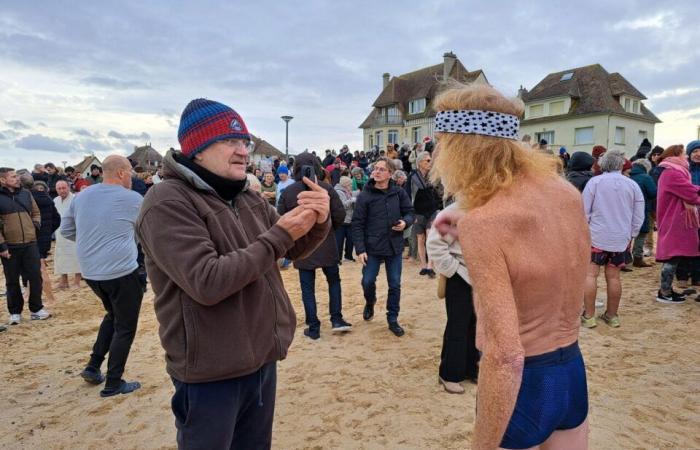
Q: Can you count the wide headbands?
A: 1